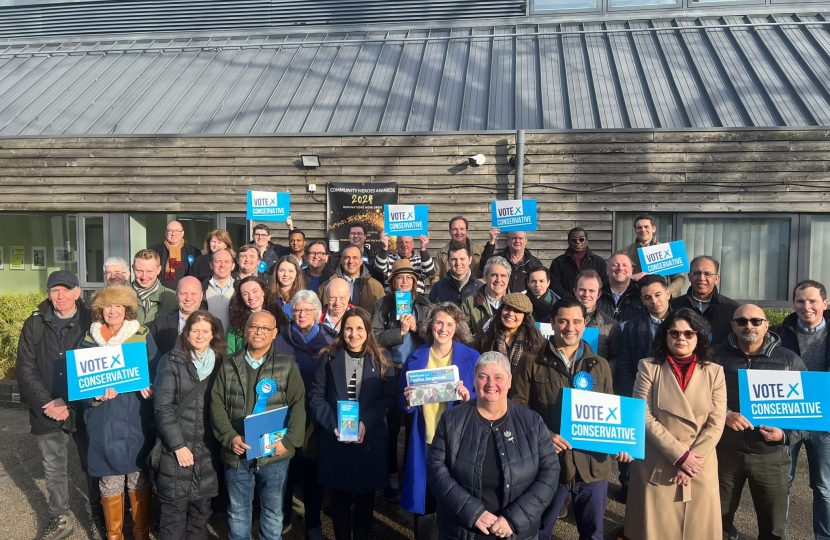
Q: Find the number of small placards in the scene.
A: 4